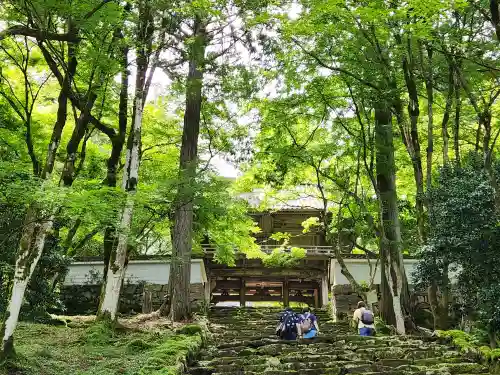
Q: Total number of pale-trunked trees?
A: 3